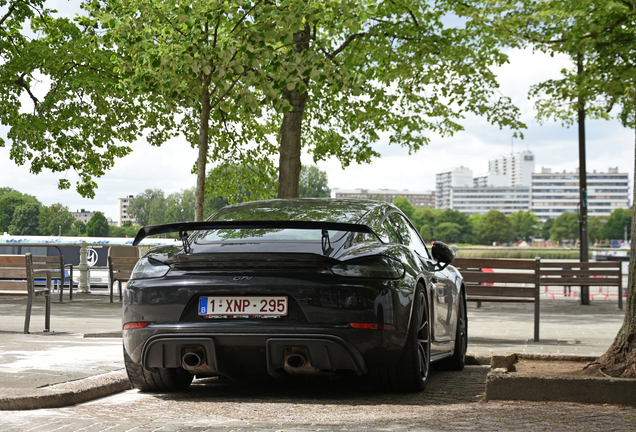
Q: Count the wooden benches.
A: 5